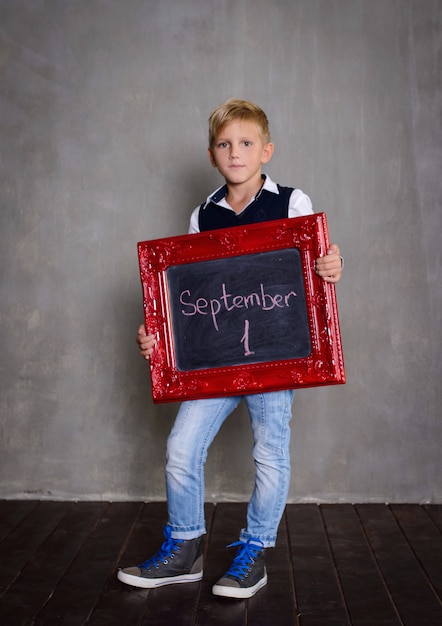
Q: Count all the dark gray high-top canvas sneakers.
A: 2